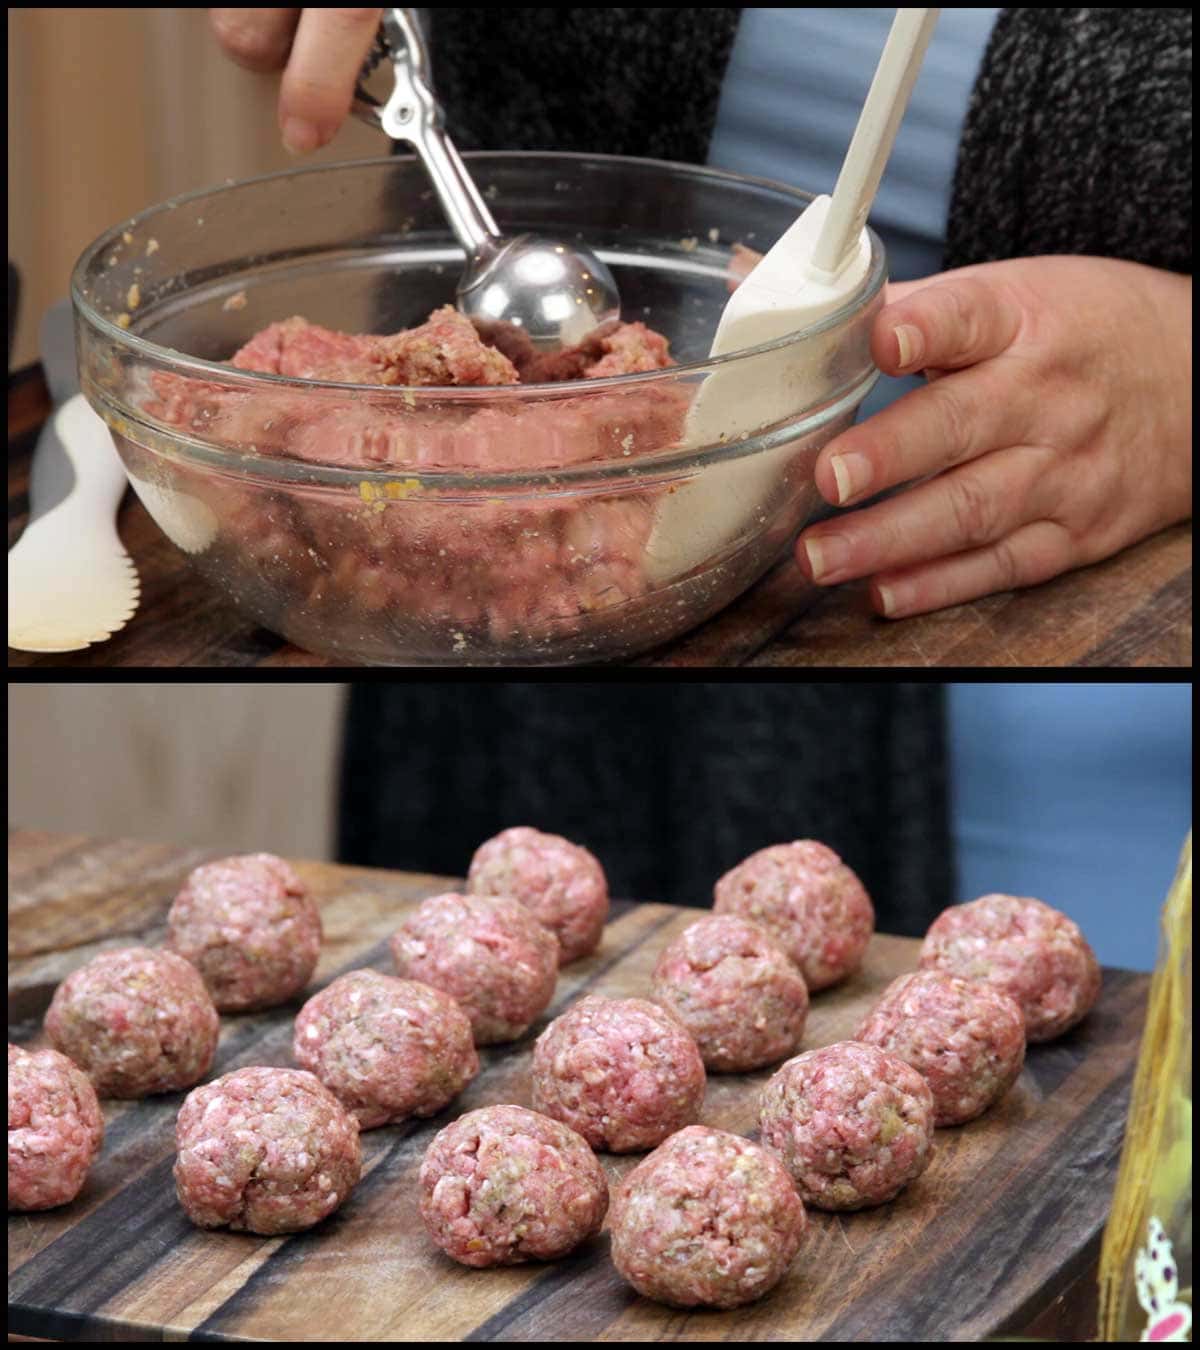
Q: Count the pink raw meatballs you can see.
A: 15